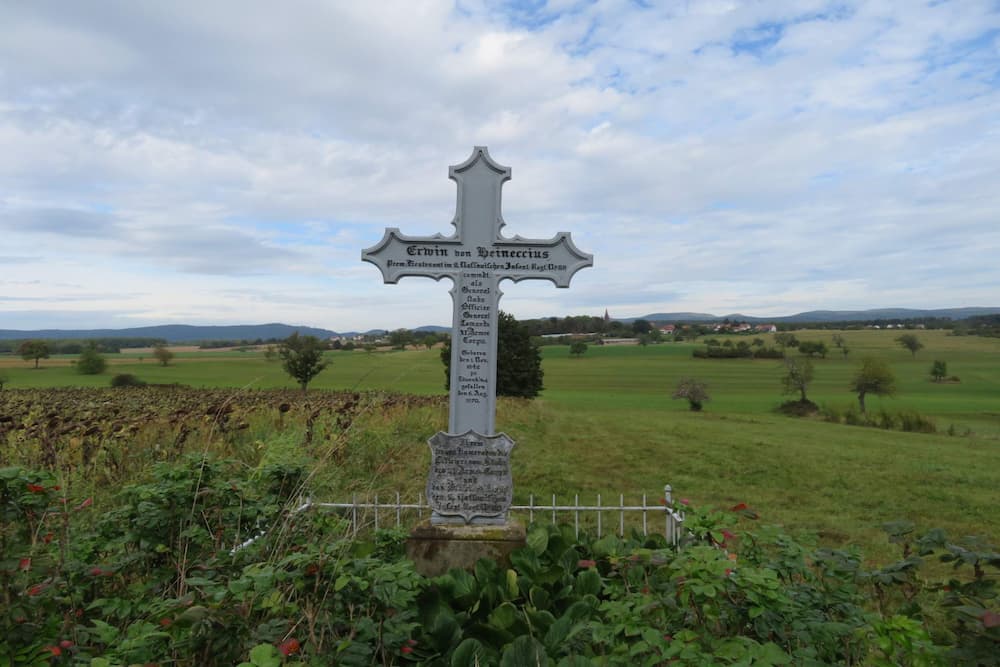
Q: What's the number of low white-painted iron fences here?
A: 1